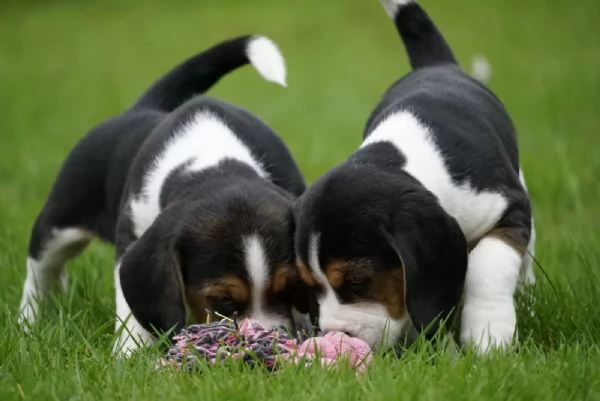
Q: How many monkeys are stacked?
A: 0